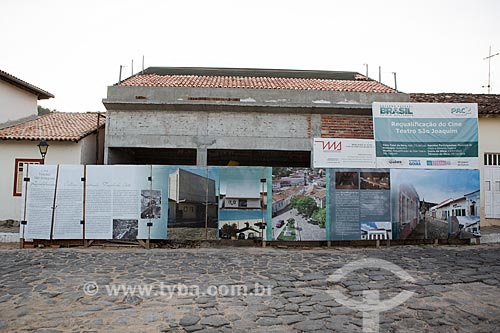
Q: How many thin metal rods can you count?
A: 6